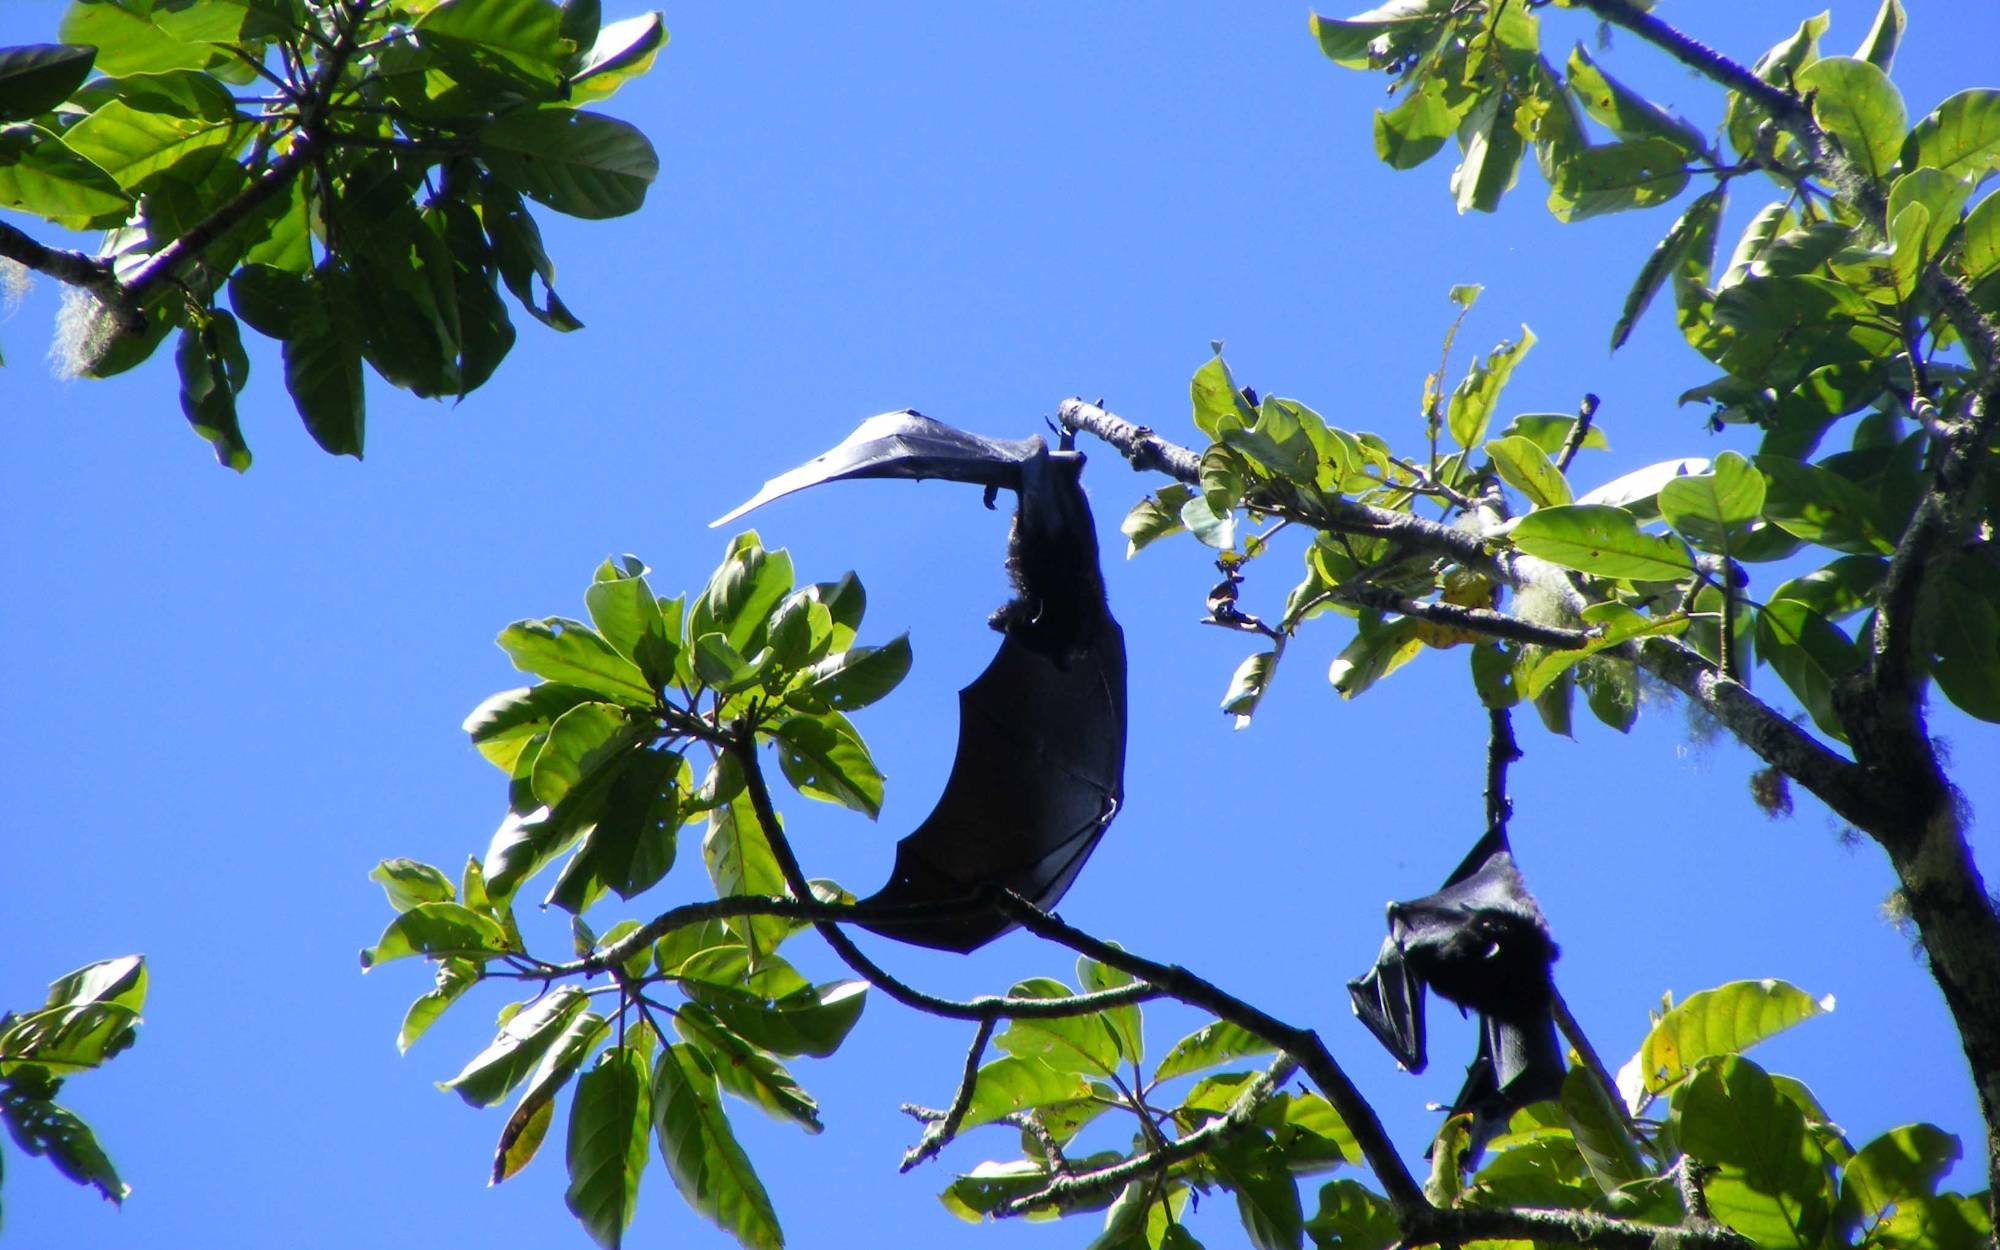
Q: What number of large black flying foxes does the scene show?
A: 2